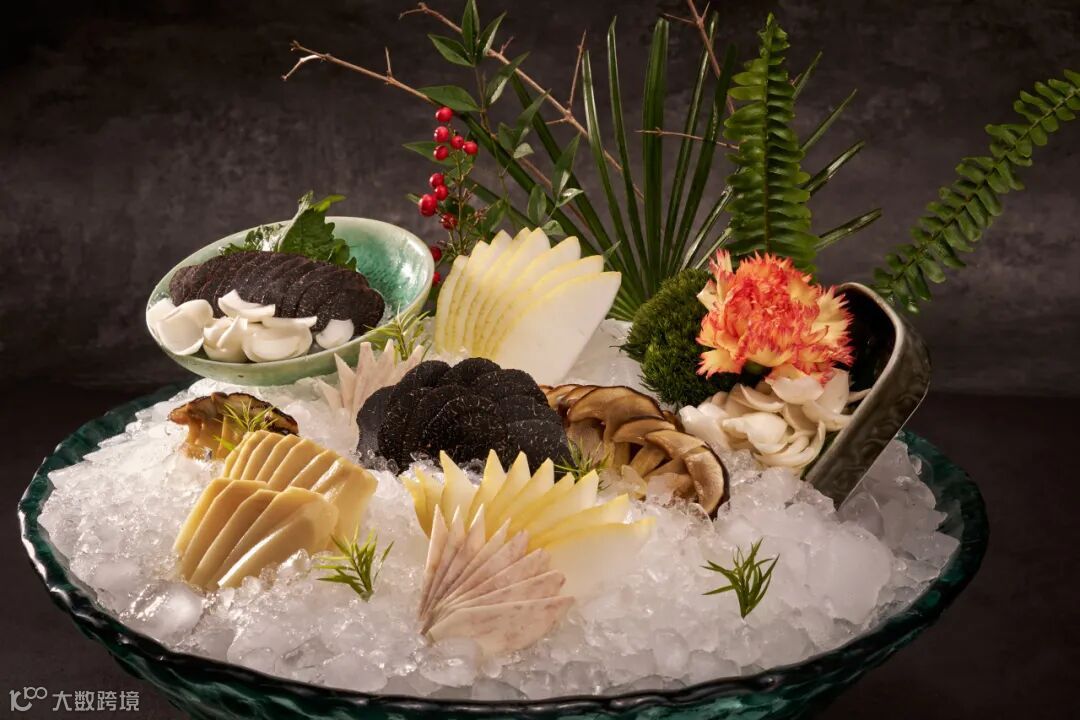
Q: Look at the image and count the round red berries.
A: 11